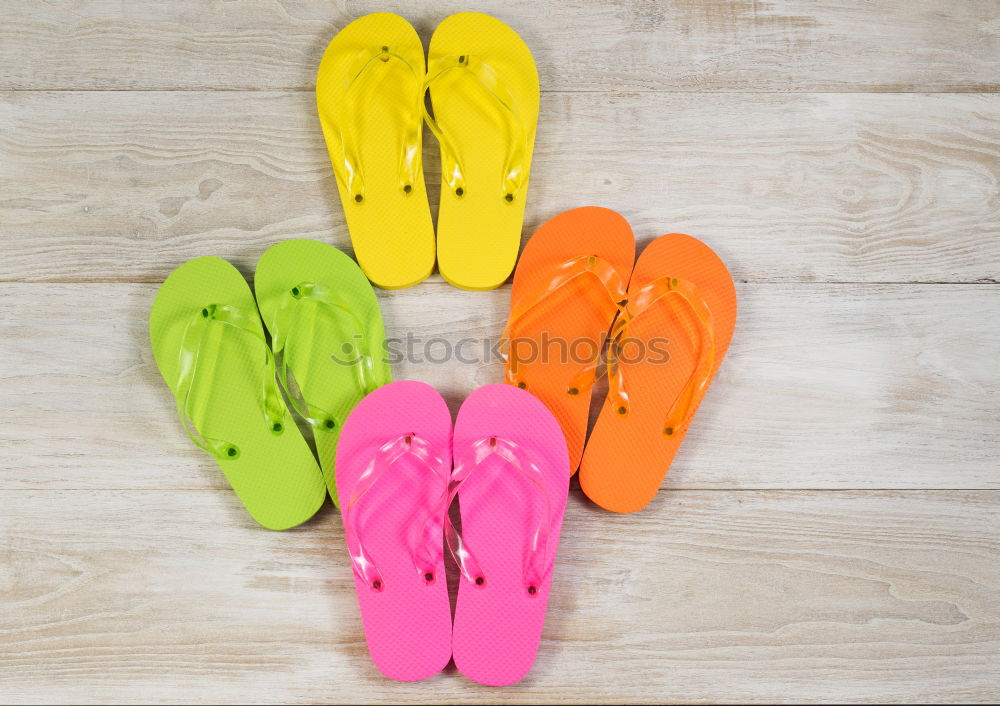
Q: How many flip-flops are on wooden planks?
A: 8